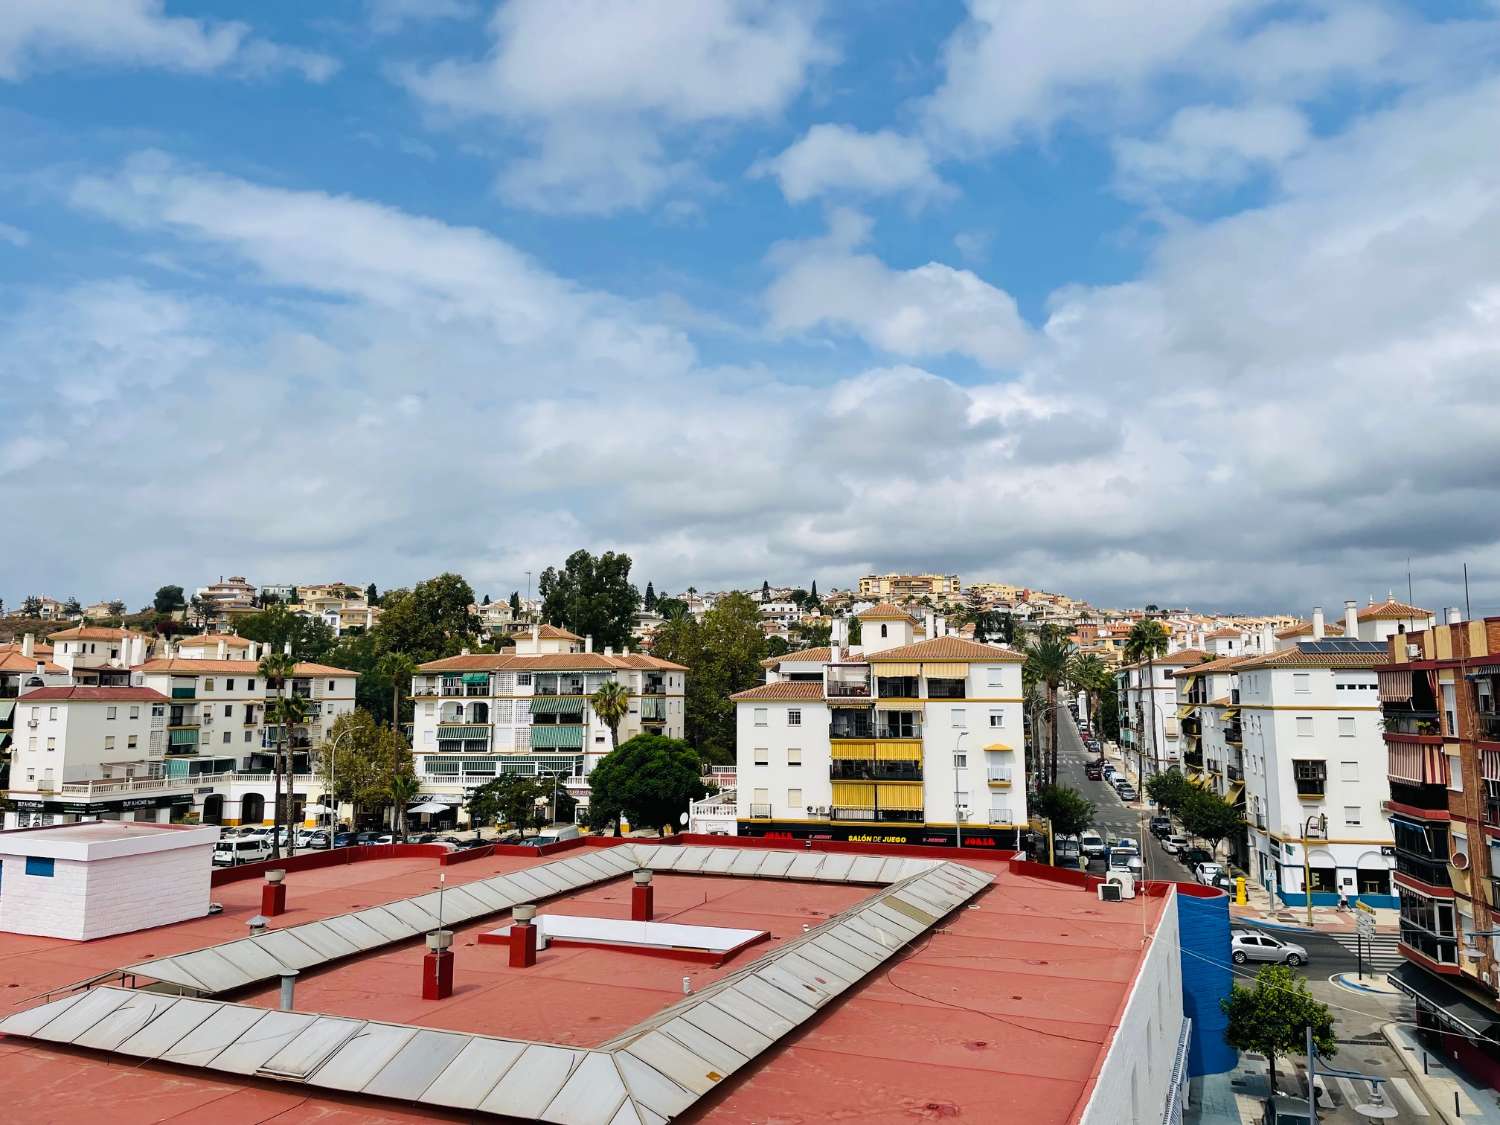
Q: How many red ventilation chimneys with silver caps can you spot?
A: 4